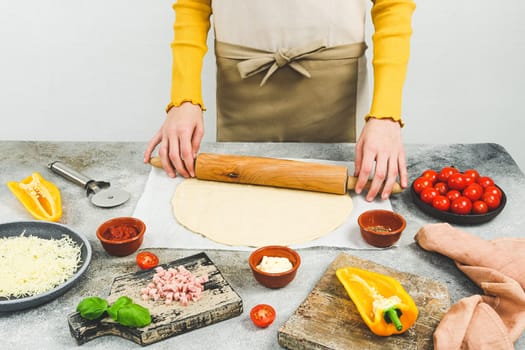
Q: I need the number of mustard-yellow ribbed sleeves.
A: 2